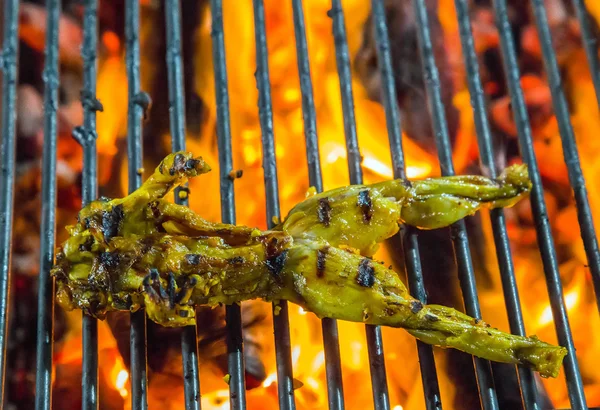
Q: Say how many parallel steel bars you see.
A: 15